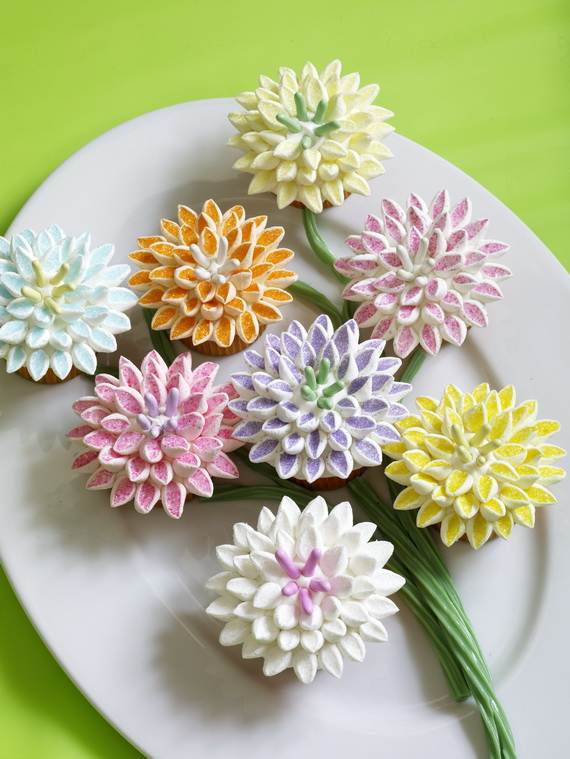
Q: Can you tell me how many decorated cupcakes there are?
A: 8